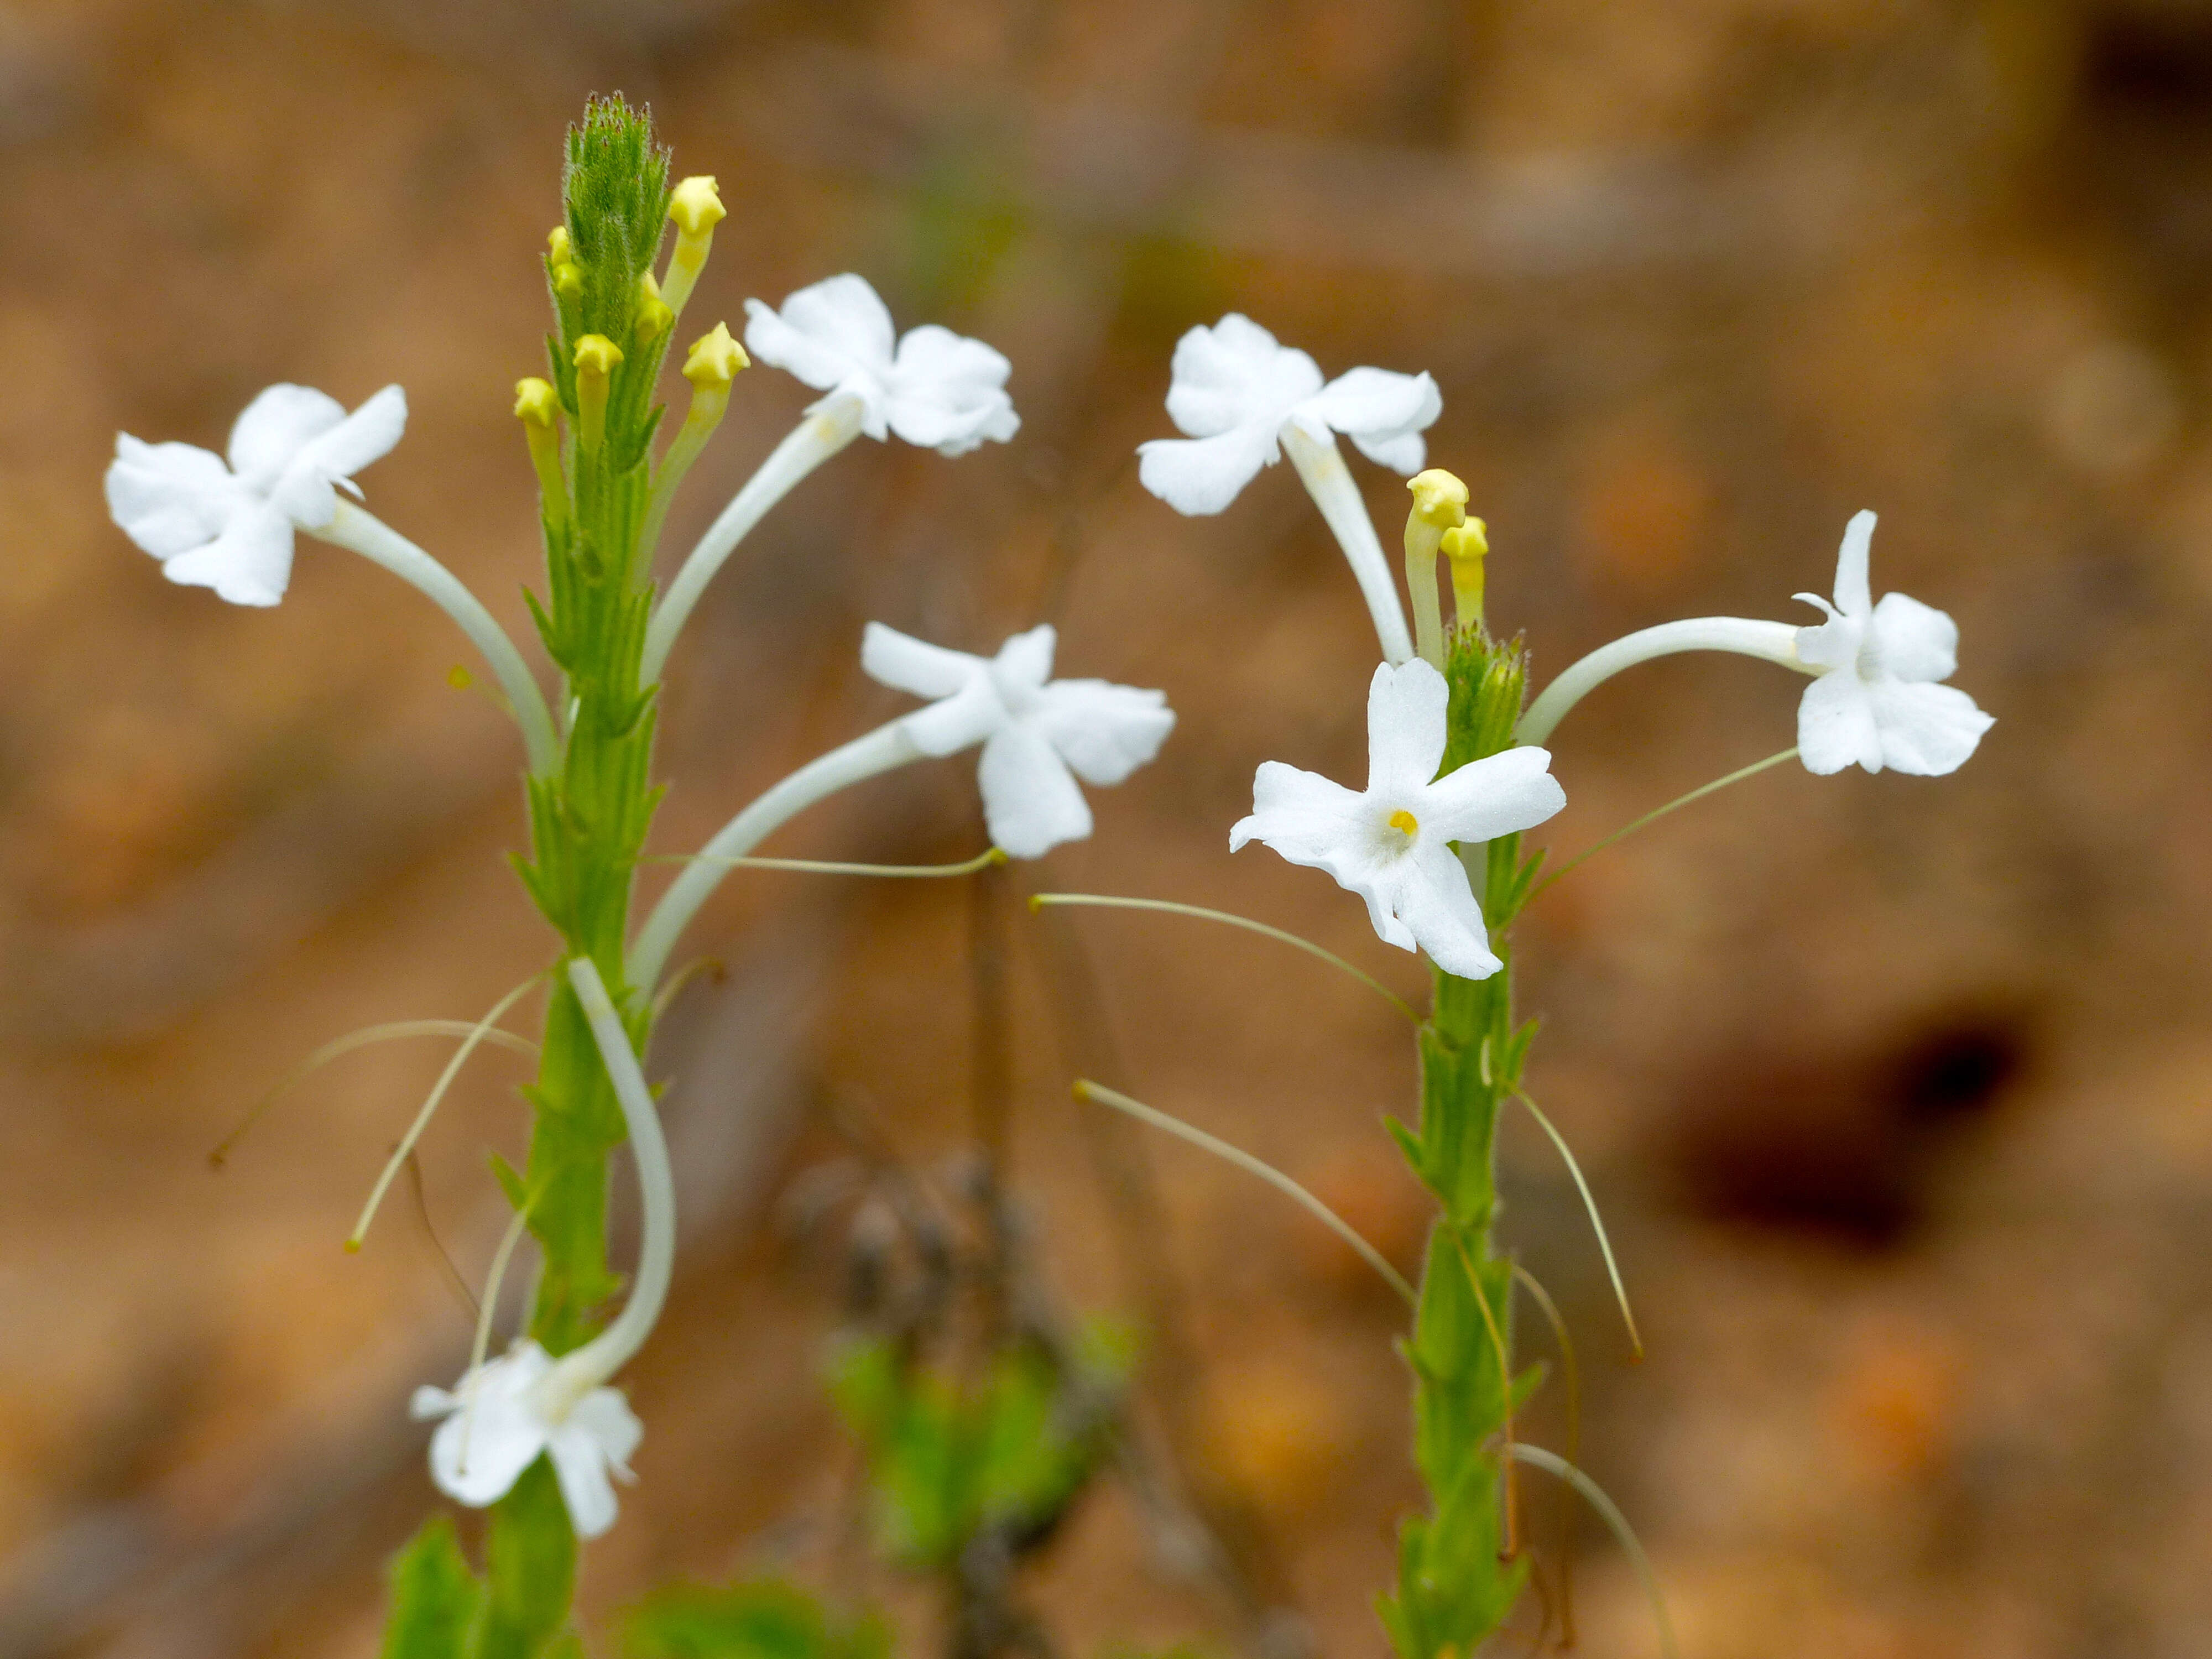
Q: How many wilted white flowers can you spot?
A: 1